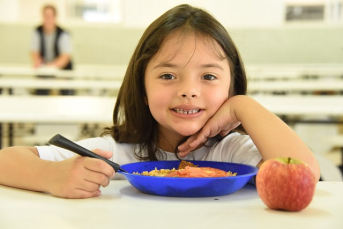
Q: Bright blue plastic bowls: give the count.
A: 1